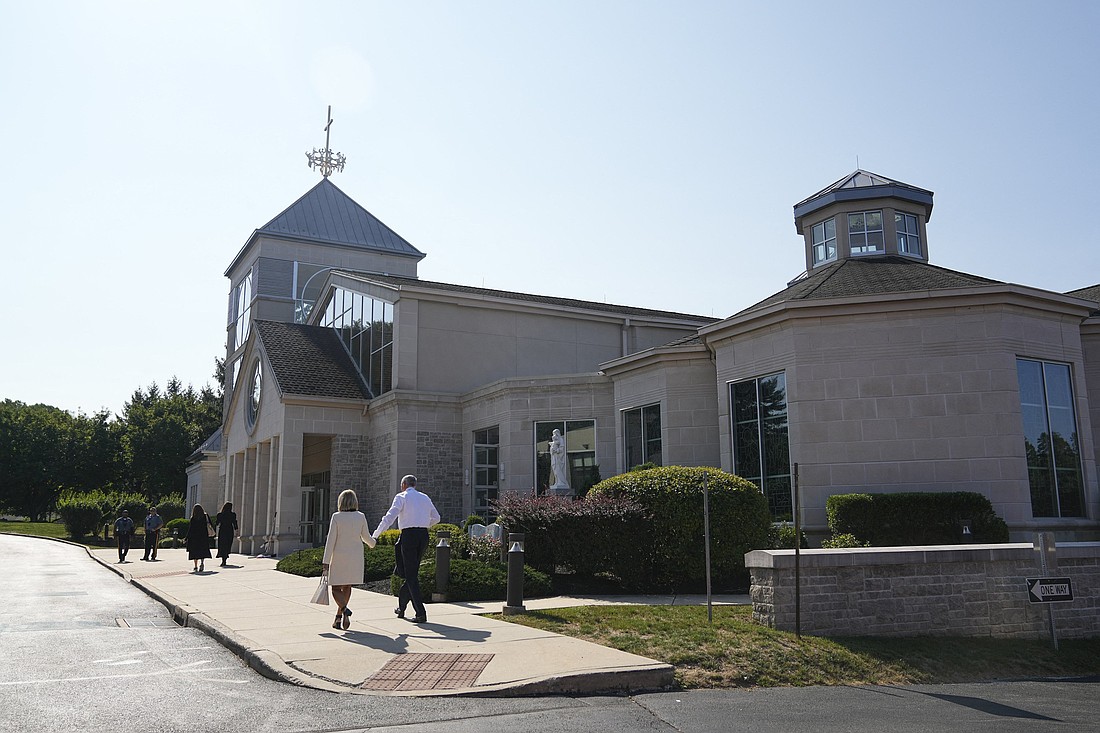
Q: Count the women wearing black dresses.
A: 2